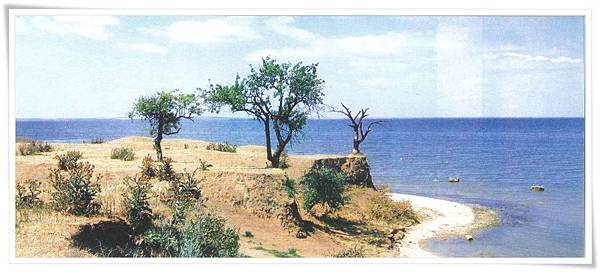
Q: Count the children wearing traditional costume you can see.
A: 0